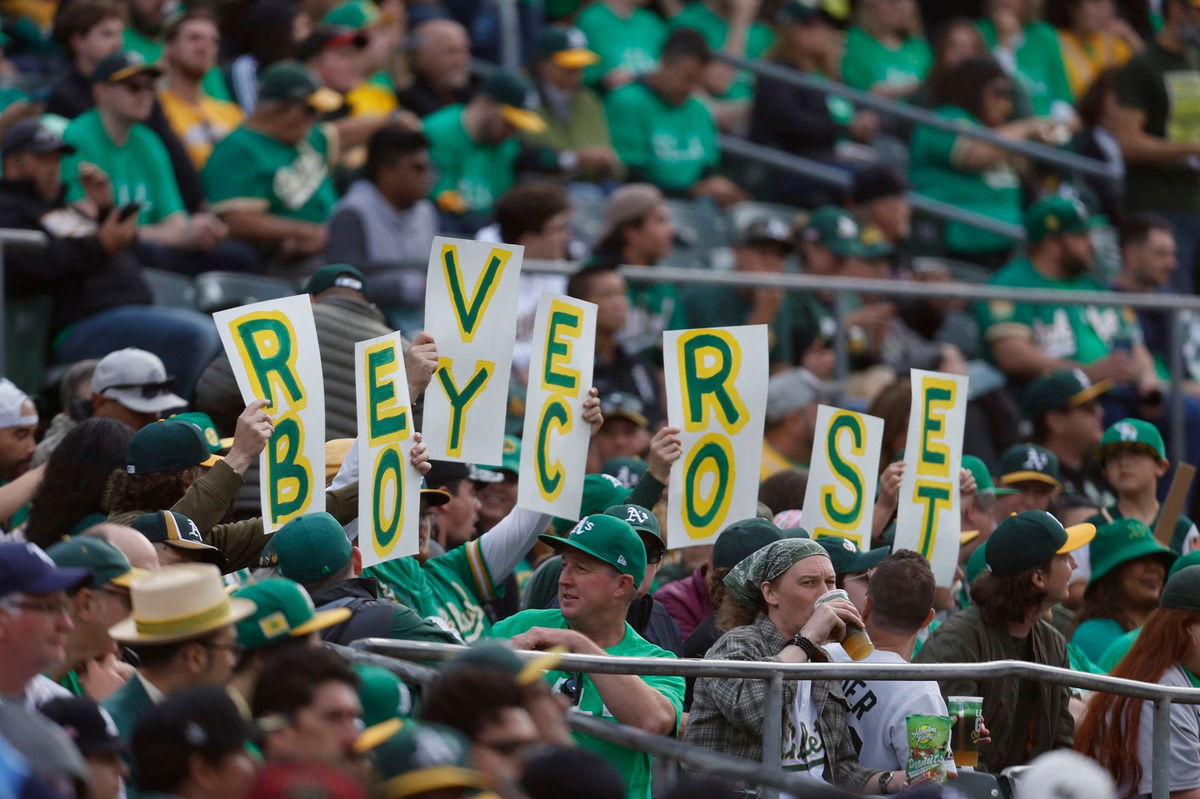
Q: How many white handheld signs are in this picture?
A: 7